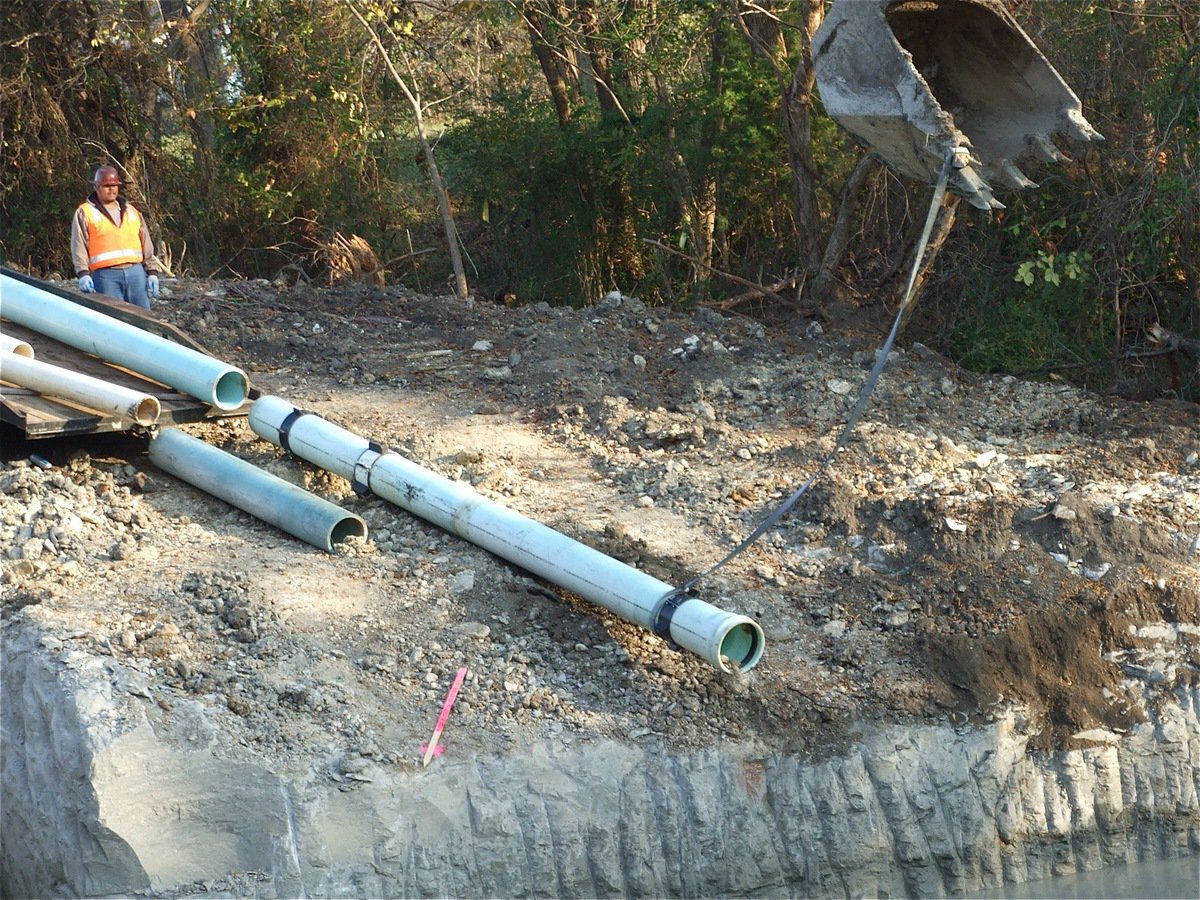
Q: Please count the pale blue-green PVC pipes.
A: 3